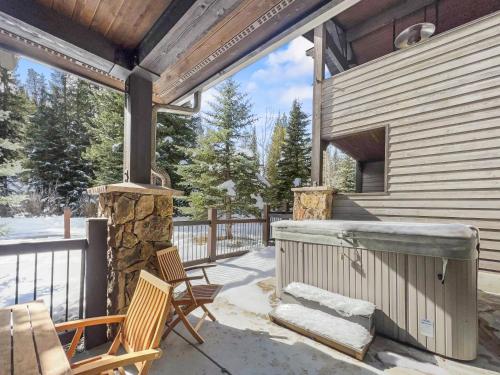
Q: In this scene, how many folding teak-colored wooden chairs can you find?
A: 2